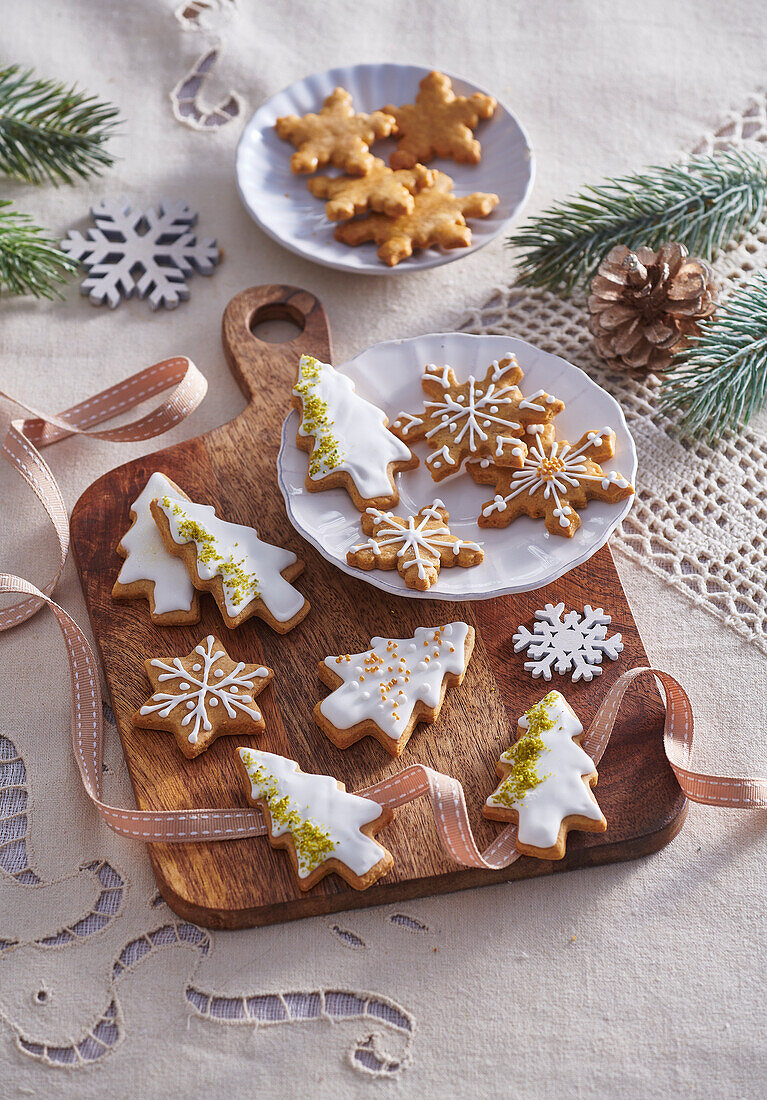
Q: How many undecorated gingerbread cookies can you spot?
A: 4